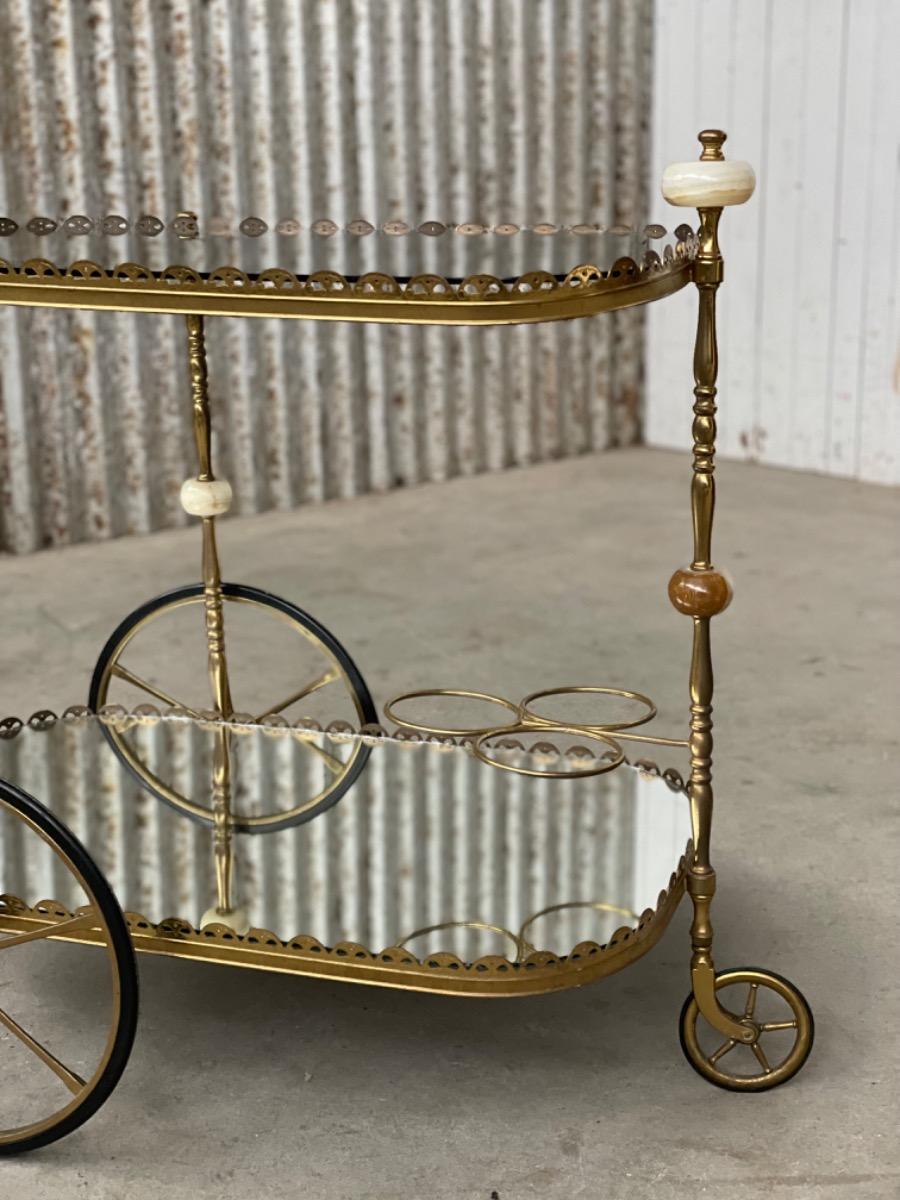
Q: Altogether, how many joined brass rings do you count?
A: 3